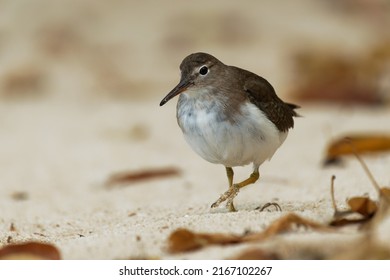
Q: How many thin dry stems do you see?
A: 2